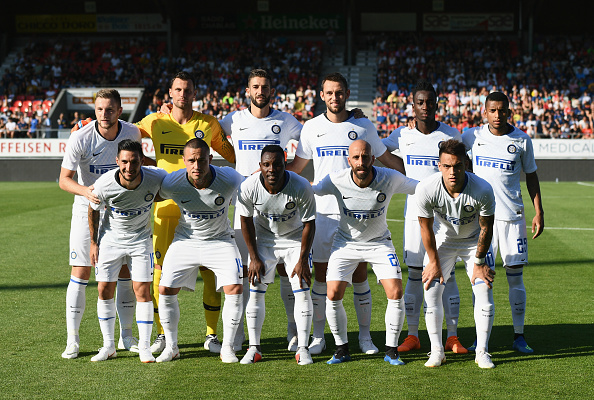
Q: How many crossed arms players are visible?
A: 0